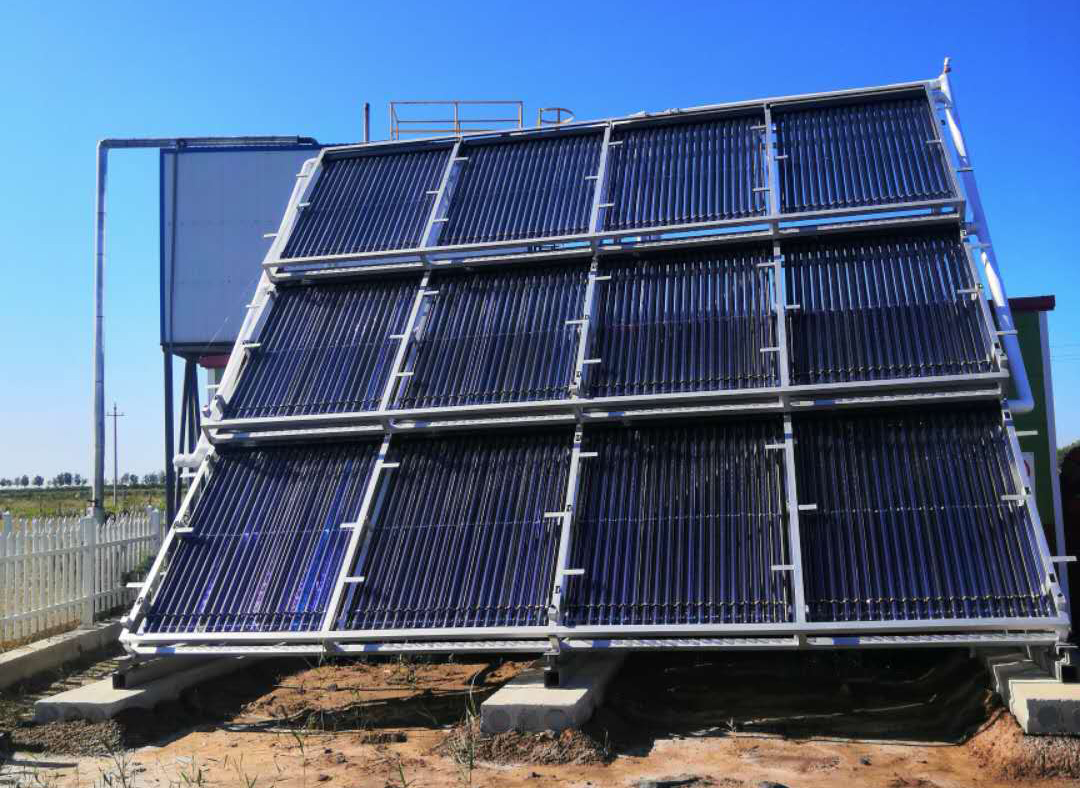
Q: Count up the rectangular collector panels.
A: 12